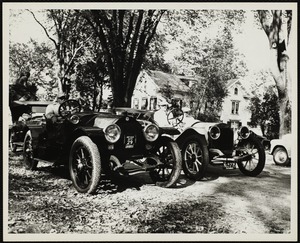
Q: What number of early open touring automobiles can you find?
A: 2